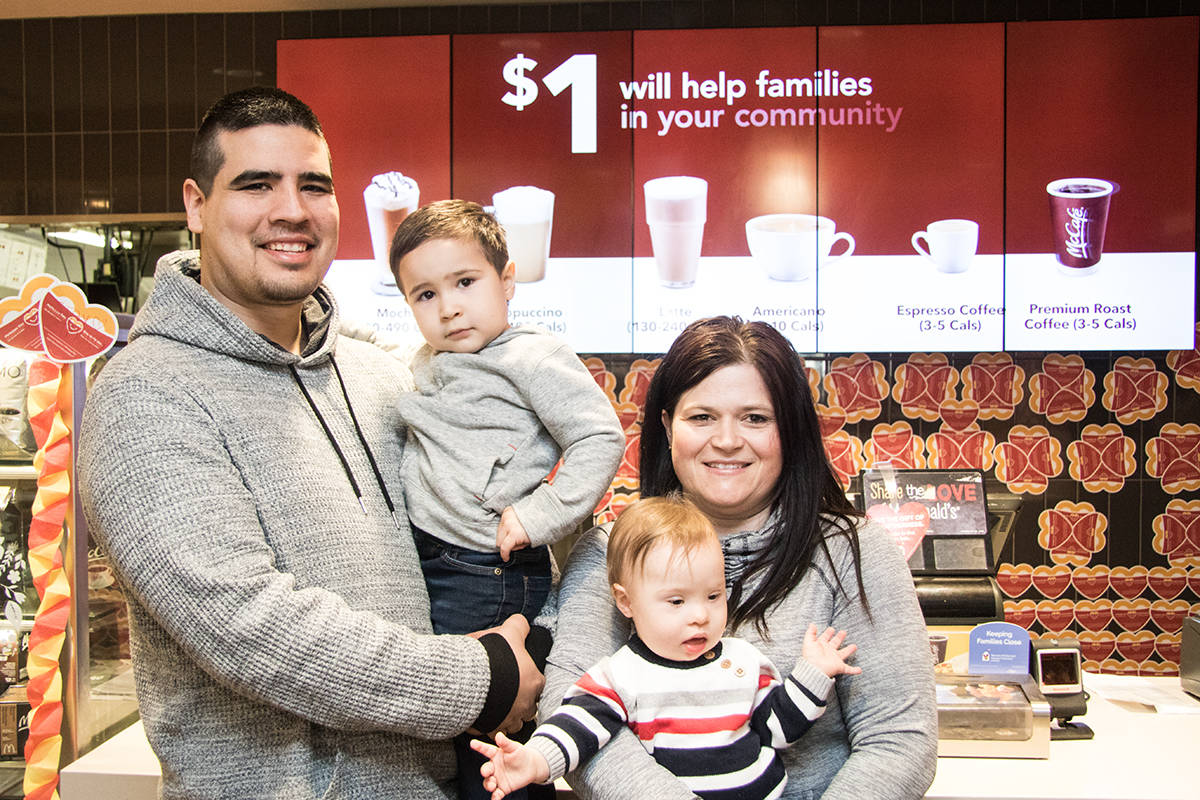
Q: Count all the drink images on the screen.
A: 6